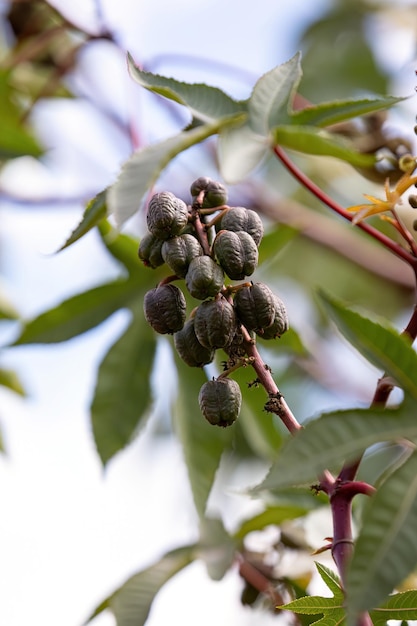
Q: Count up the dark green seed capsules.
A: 13